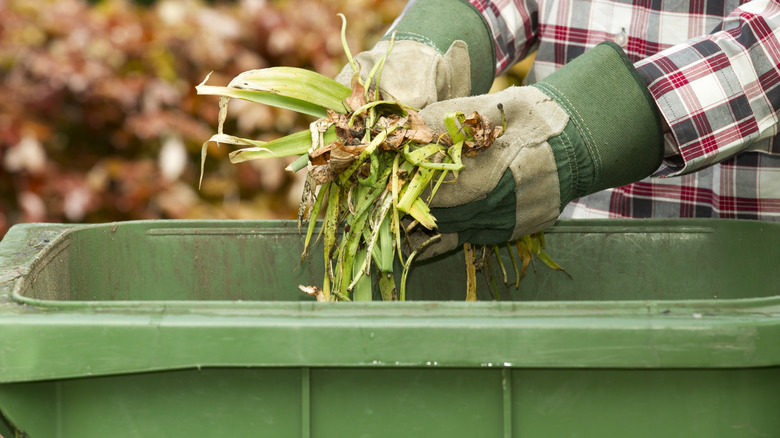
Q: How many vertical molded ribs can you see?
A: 2